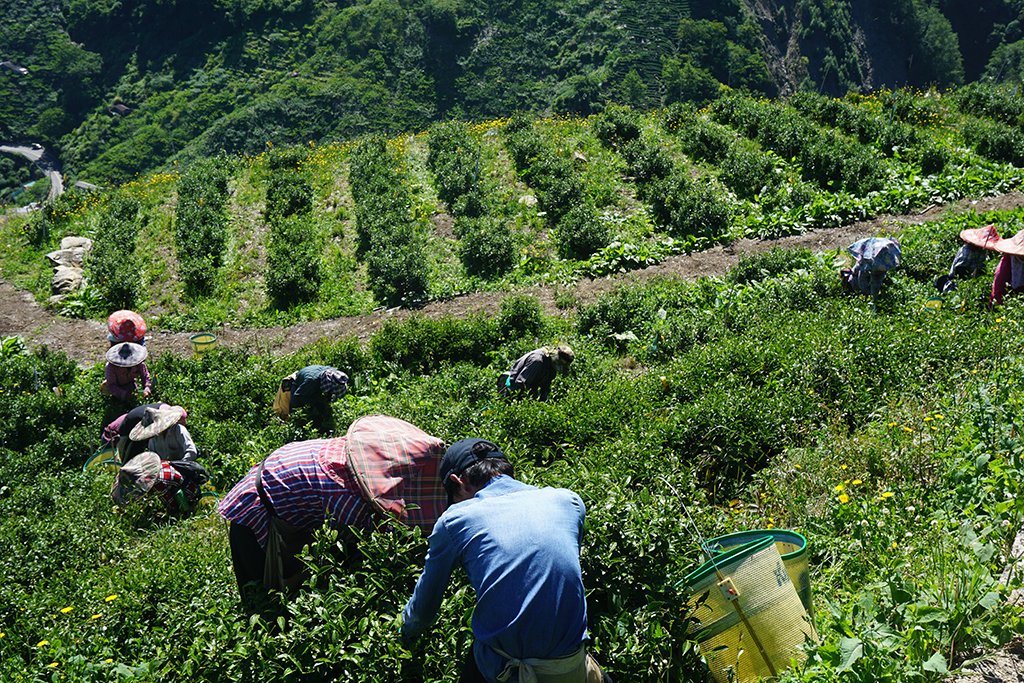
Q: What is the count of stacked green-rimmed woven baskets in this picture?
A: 2